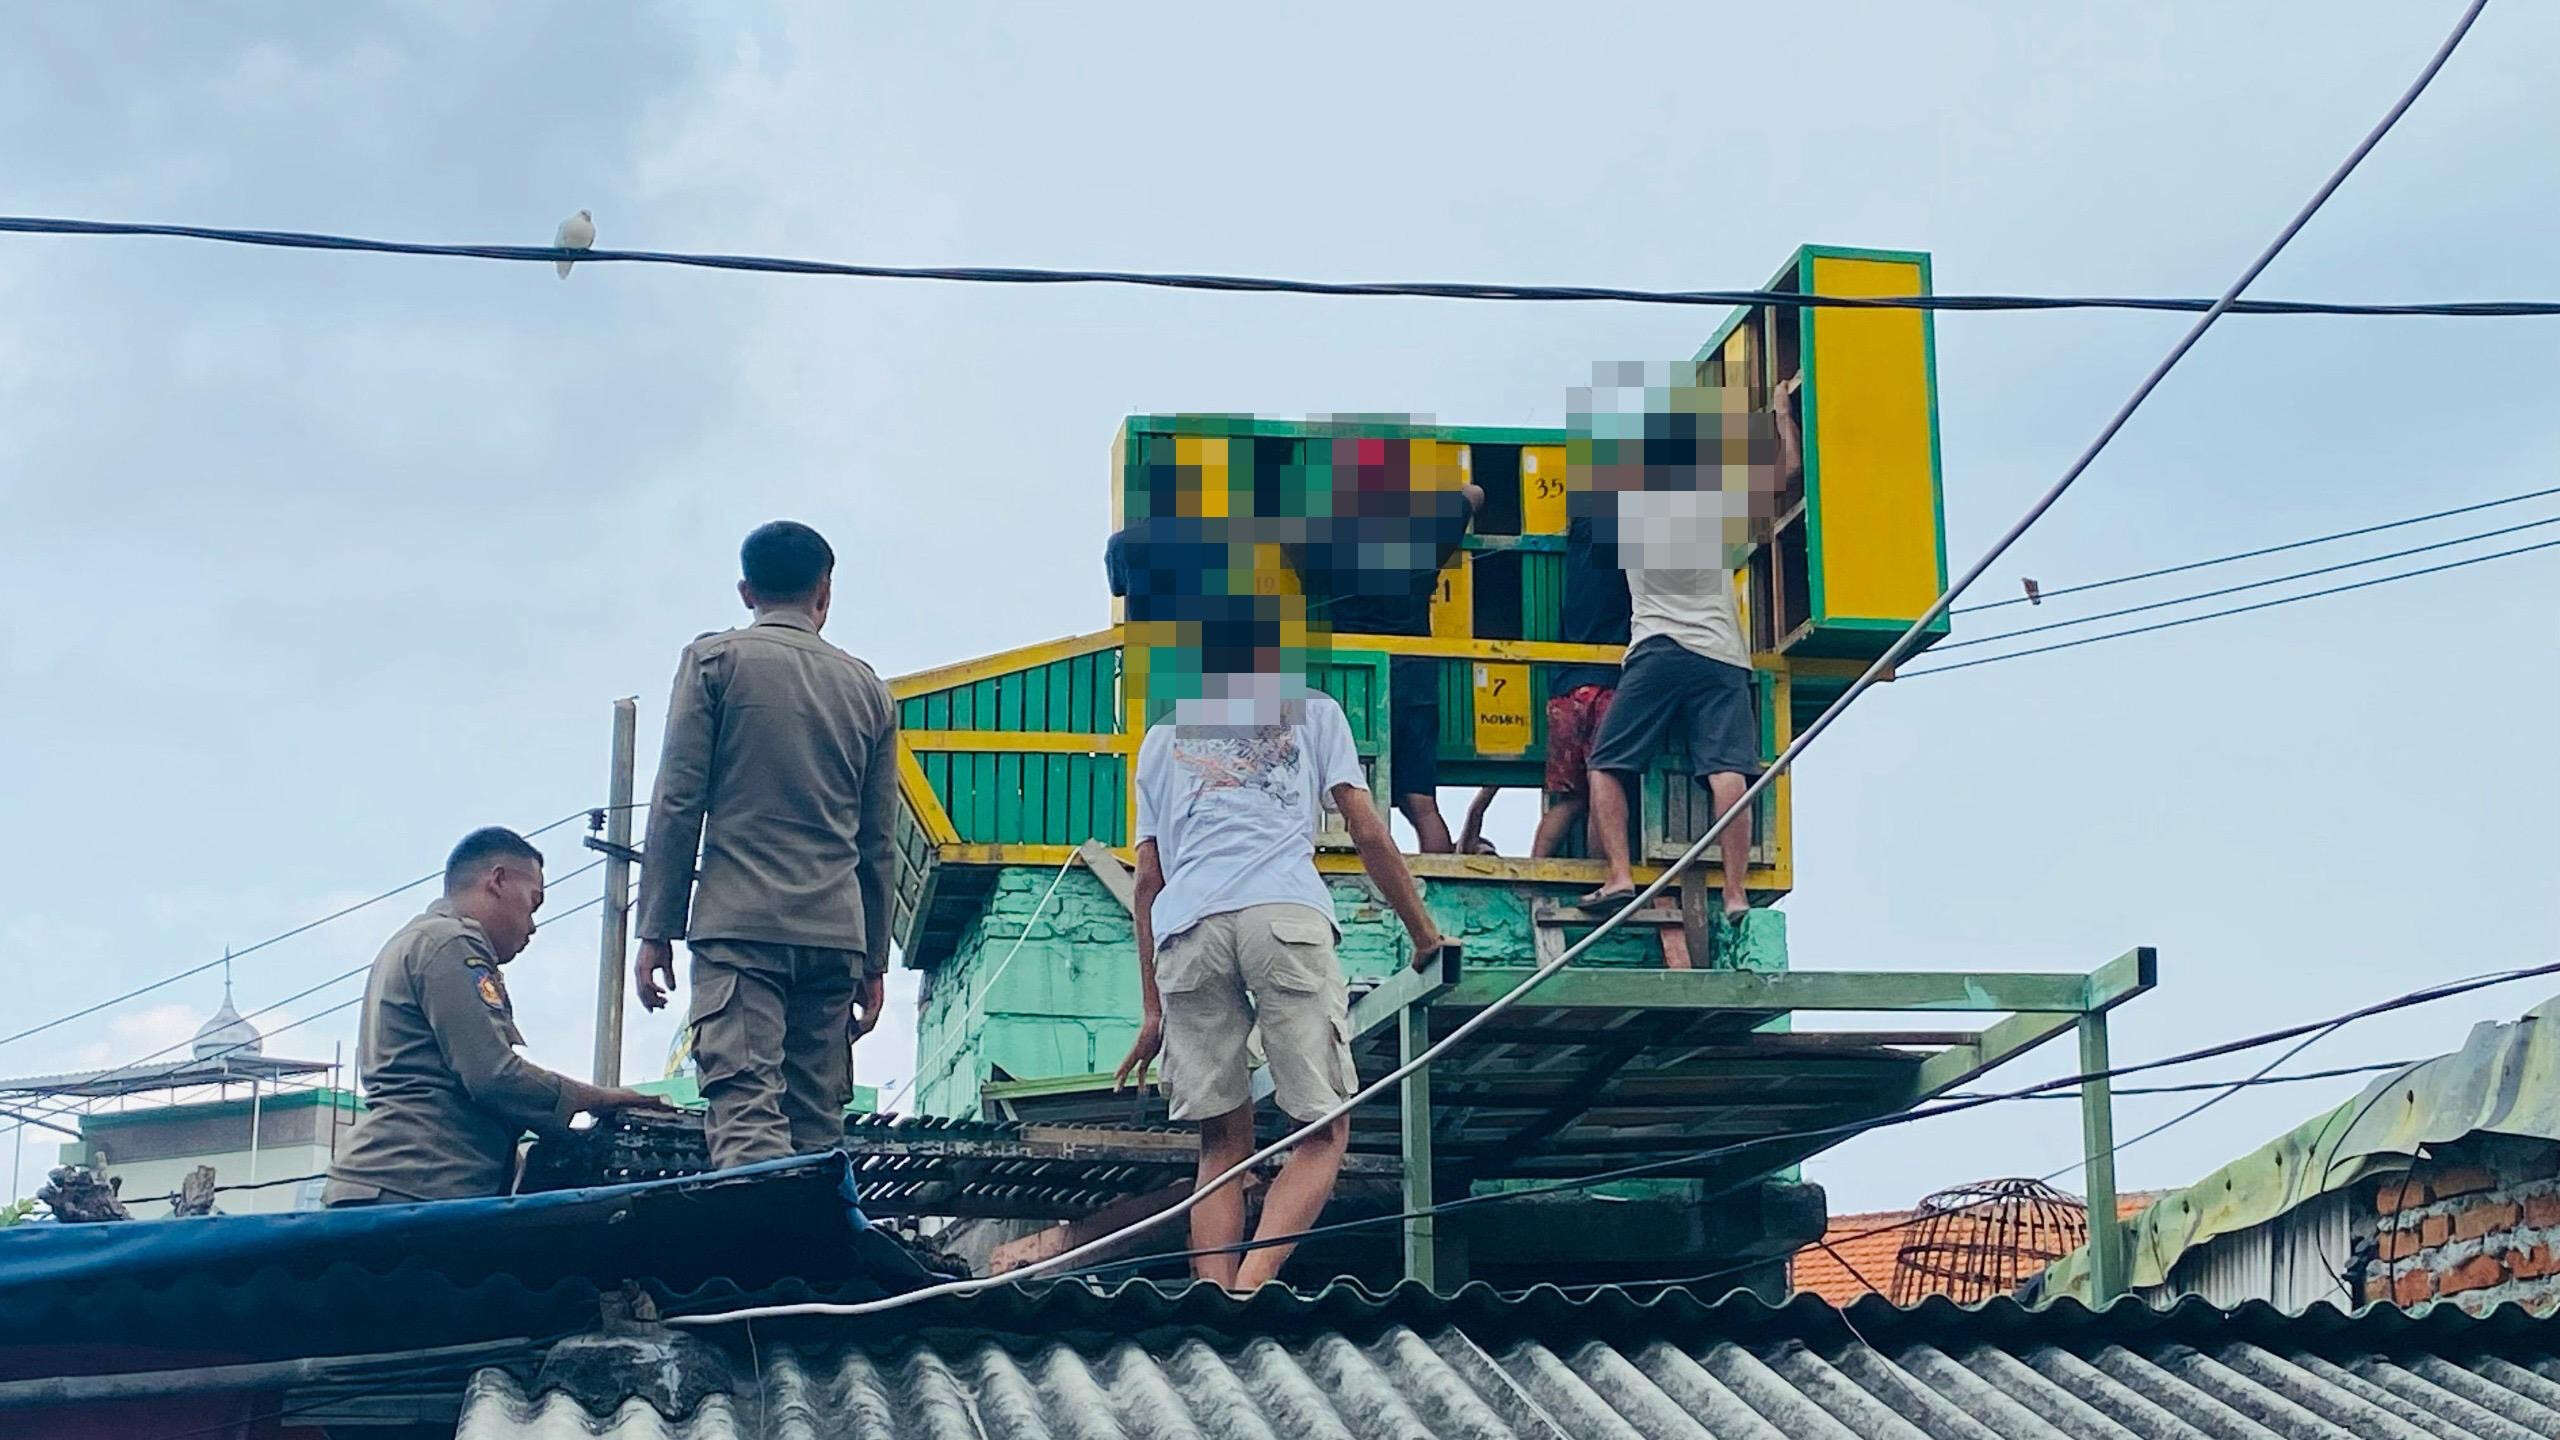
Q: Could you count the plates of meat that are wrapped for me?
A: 0